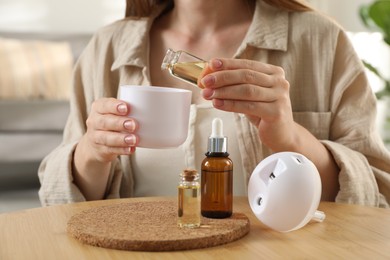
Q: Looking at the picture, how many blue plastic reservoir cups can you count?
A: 0